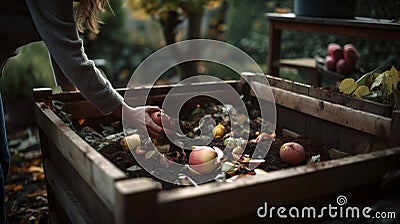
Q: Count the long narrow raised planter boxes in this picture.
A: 1